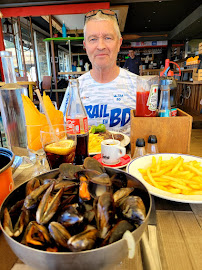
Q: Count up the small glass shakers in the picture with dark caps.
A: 2